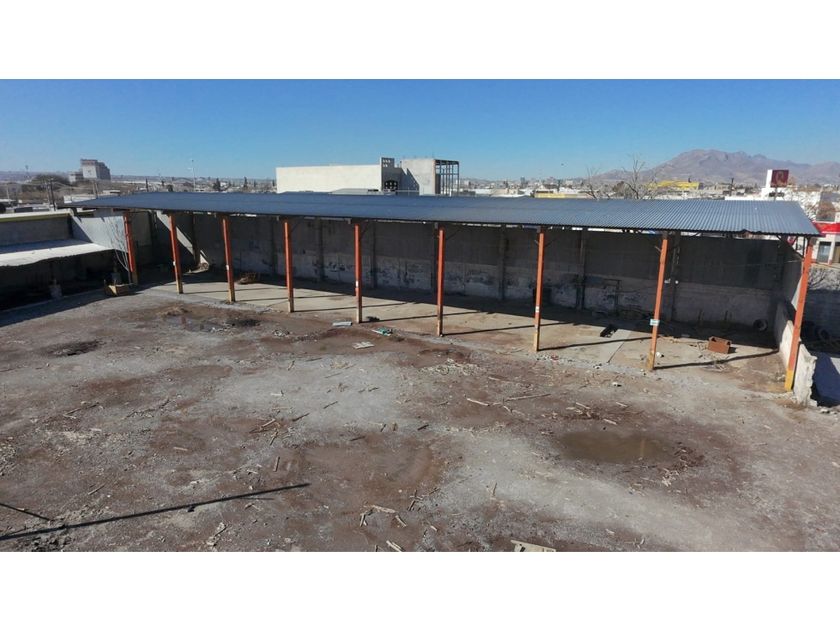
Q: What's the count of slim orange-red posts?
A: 9